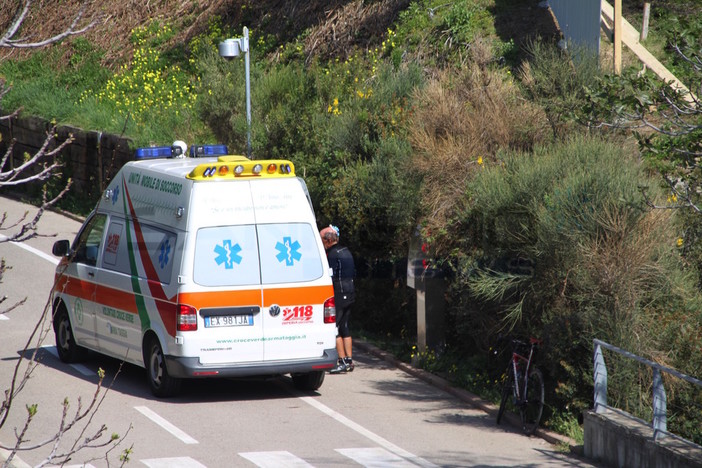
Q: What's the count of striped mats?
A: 0